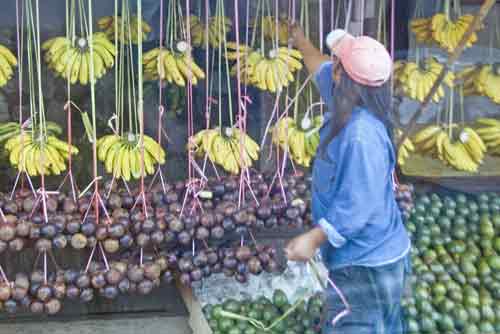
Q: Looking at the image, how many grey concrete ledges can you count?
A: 1